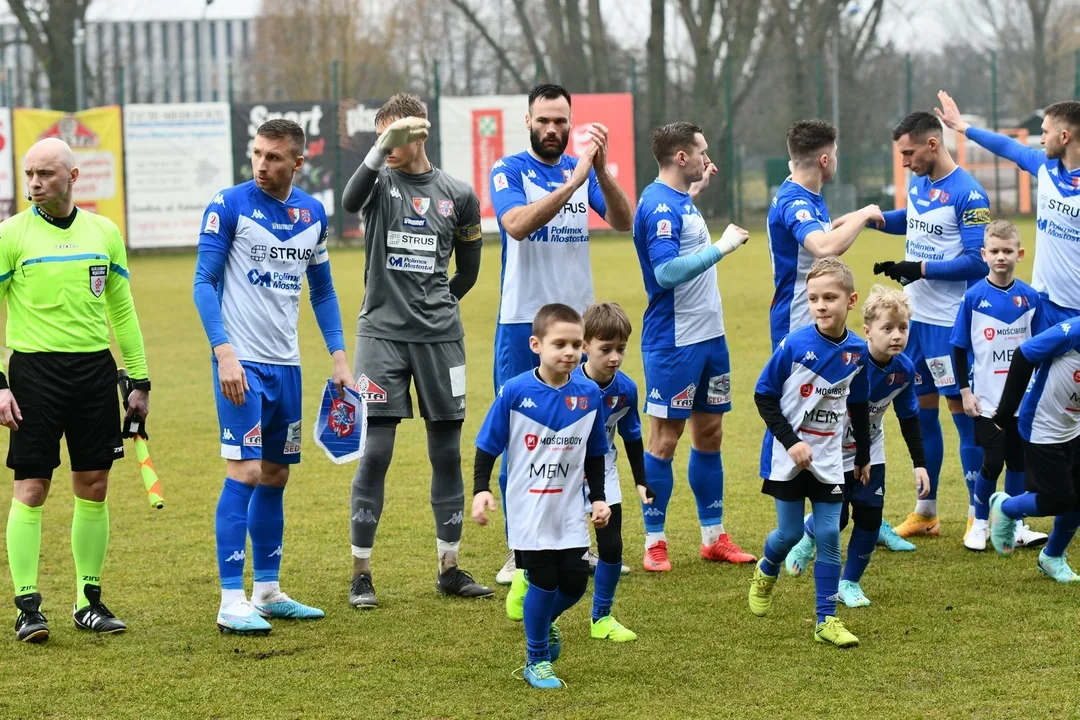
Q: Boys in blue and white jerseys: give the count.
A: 6